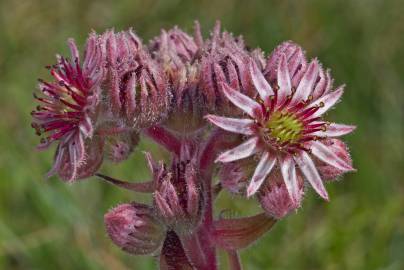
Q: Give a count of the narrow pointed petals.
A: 12